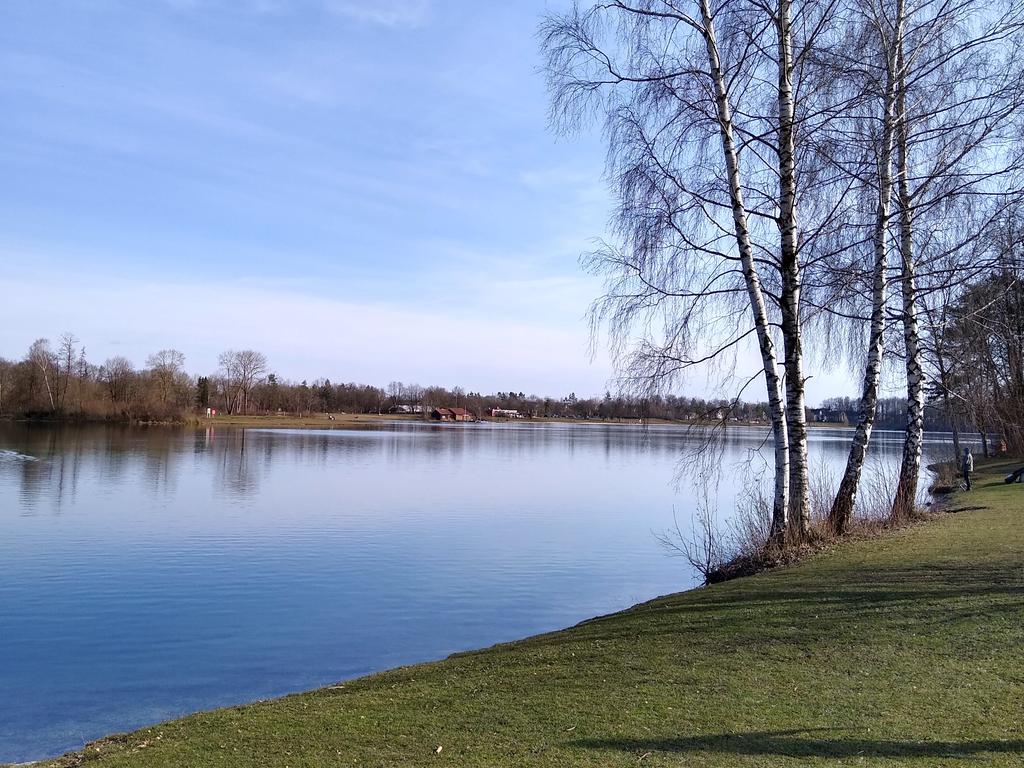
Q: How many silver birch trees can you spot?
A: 4